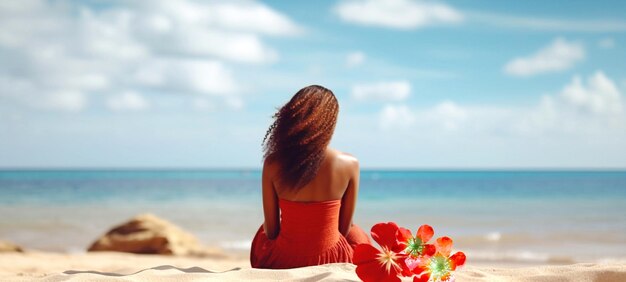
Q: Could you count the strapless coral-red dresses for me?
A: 1